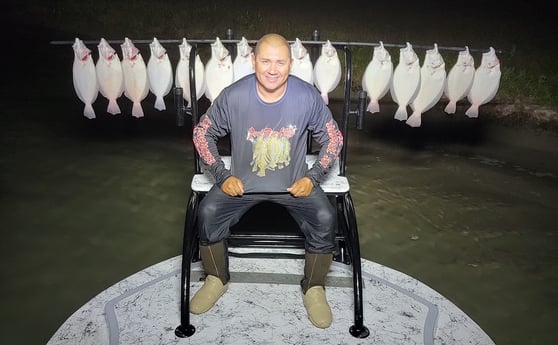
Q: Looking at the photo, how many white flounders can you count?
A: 14